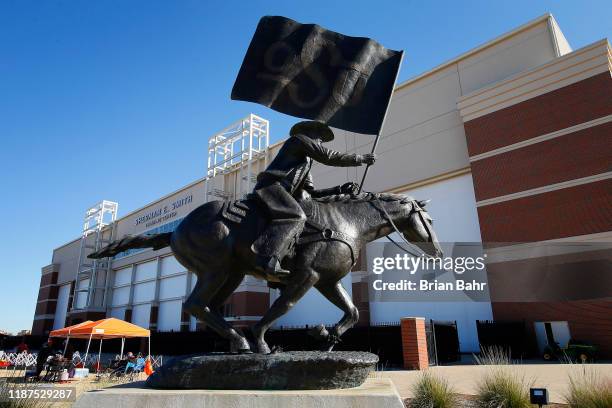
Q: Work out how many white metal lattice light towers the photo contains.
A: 2